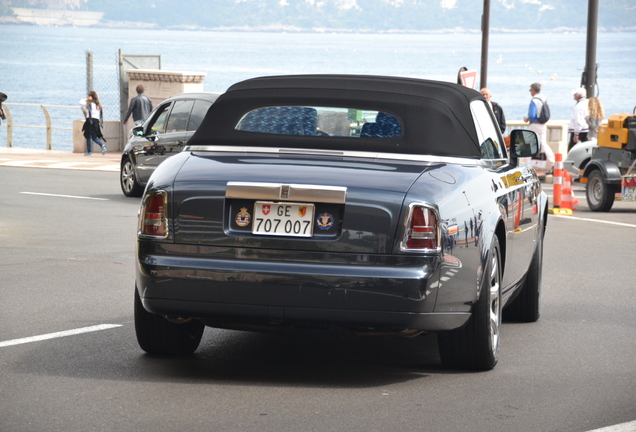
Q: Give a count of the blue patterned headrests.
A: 2